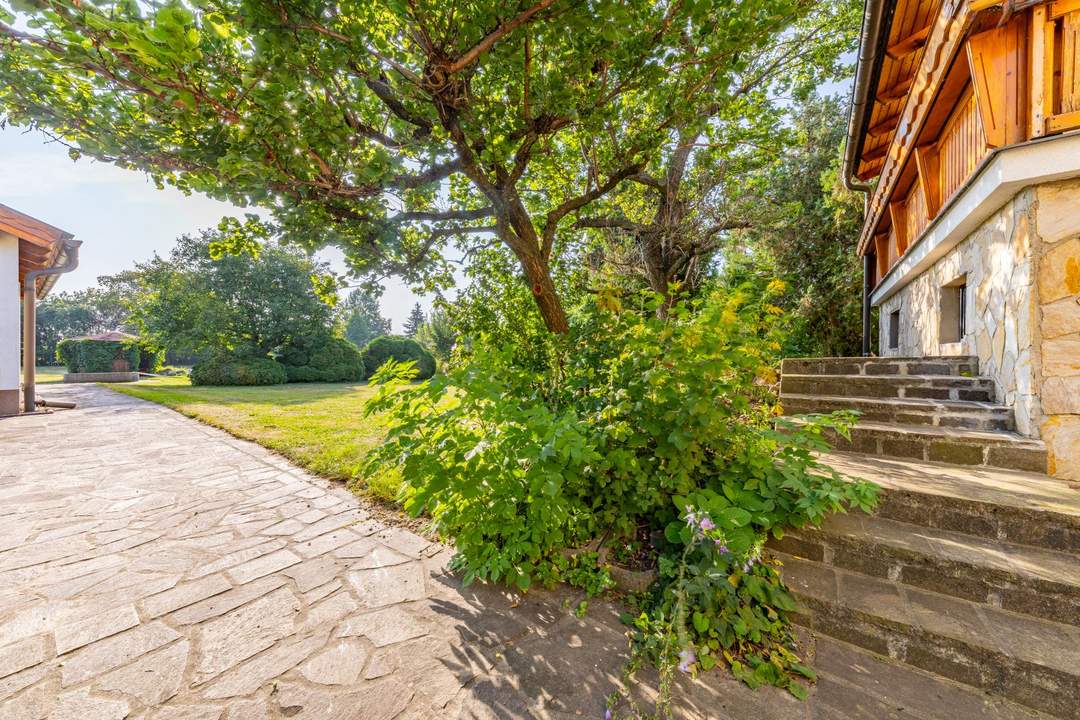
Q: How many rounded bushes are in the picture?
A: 3